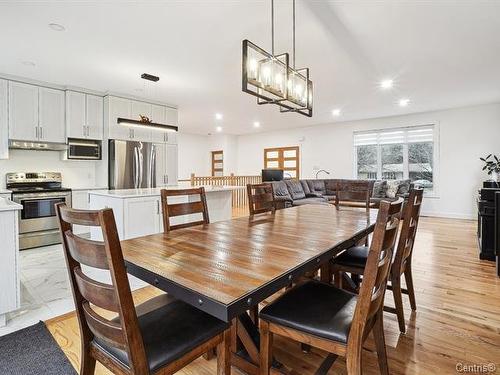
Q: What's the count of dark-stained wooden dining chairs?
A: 6